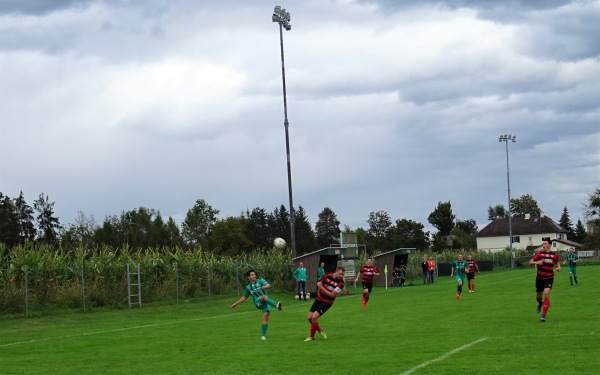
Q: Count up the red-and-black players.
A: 4